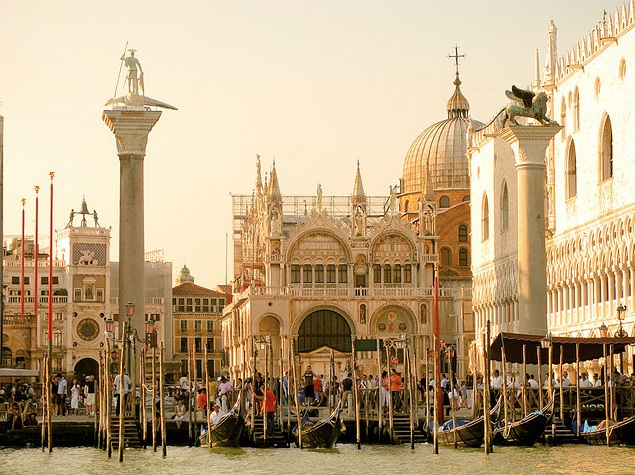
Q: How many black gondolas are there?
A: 5